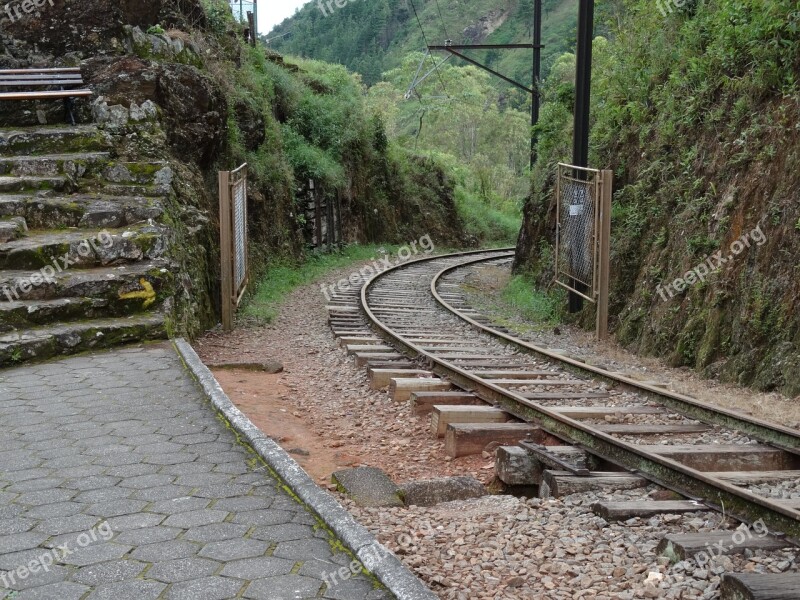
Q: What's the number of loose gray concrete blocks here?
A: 2